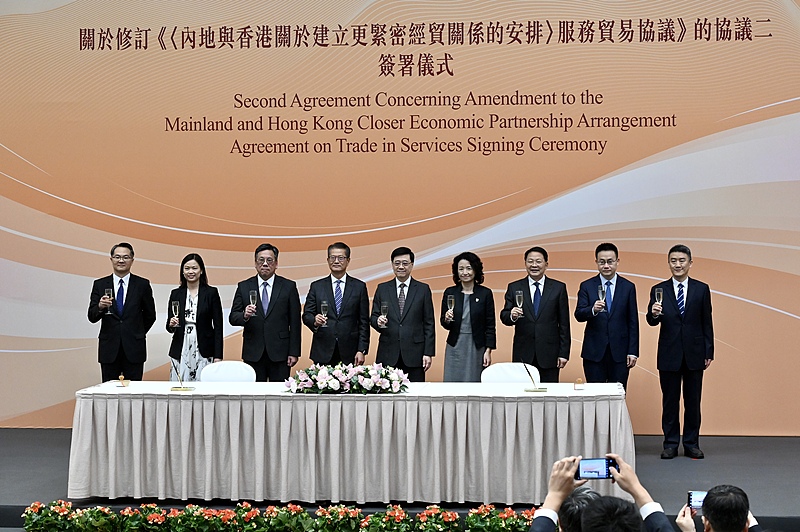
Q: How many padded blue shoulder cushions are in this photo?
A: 0